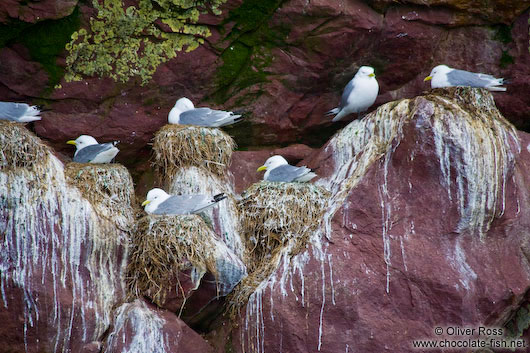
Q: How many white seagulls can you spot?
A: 7